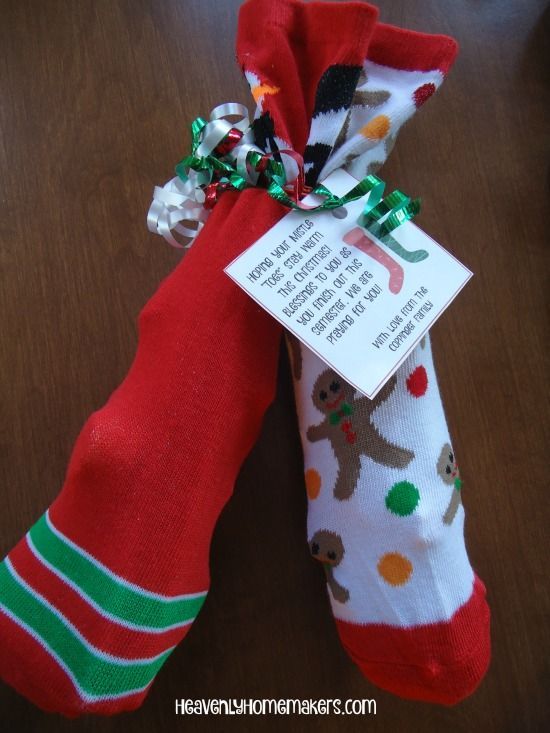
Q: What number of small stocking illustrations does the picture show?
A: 2